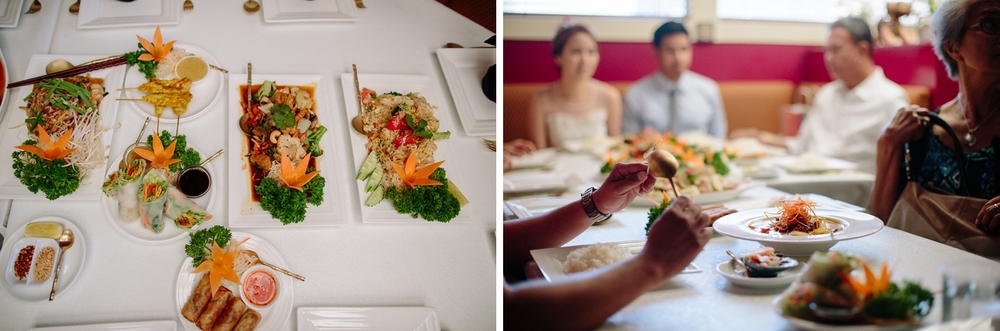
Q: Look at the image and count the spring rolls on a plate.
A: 4